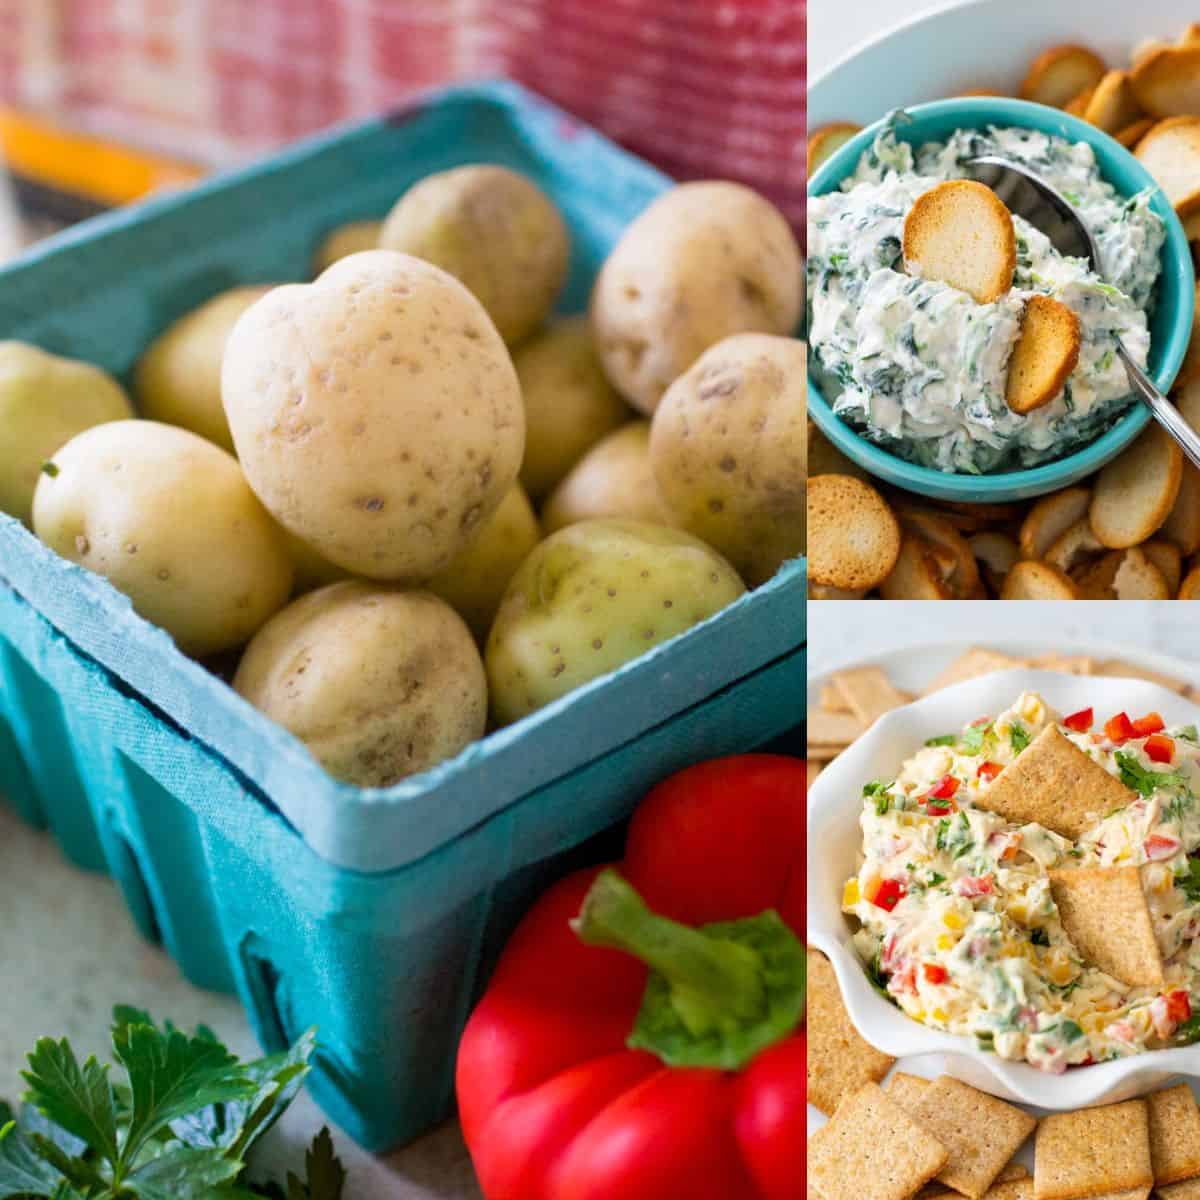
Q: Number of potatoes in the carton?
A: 13